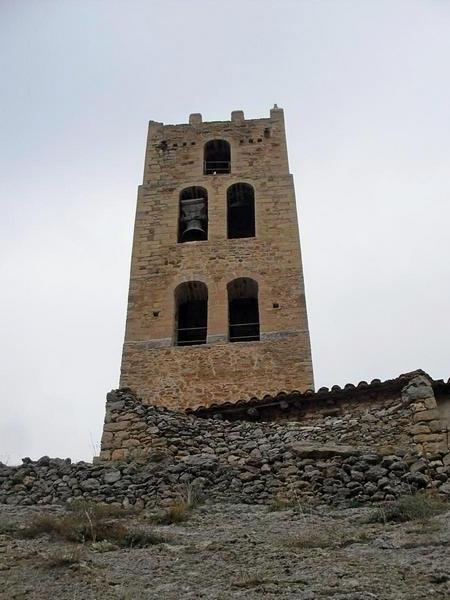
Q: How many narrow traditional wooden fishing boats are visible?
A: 0